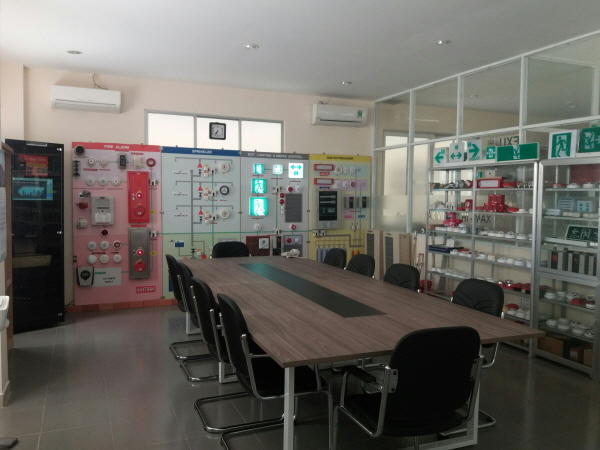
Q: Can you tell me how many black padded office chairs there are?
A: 10